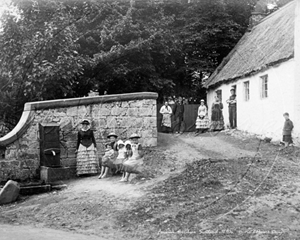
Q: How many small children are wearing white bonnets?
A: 2